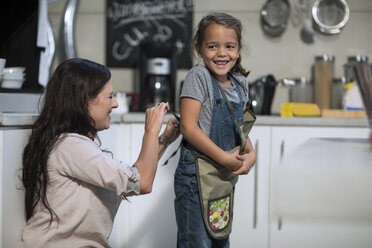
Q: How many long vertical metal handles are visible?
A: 2